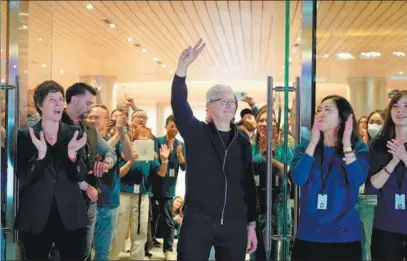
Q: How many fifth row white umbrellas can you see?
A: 0